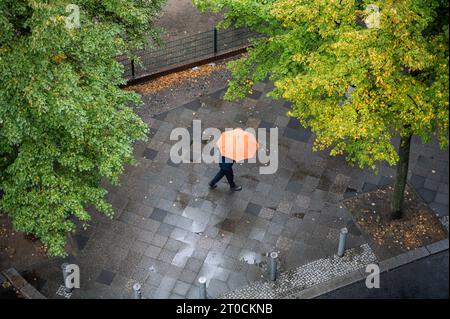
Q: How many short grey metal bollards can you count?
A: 5